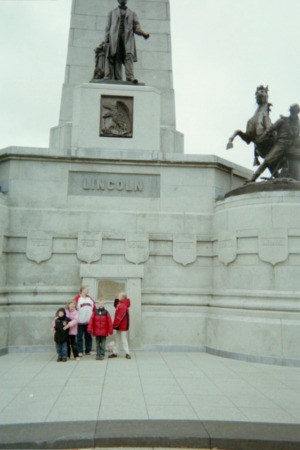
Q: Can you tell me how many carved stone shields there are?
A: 6